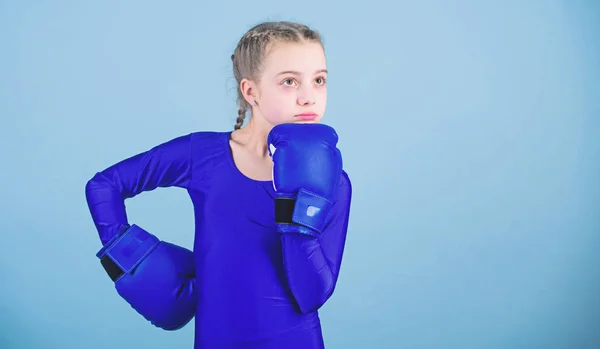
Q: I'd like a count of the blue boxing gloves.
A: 2